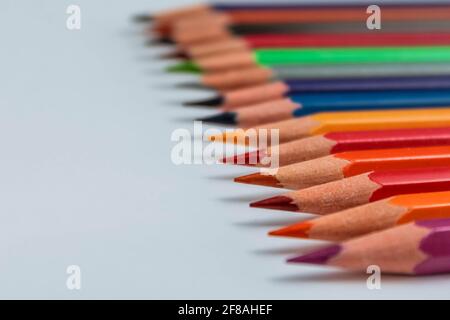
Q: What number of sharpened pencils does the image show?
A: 14